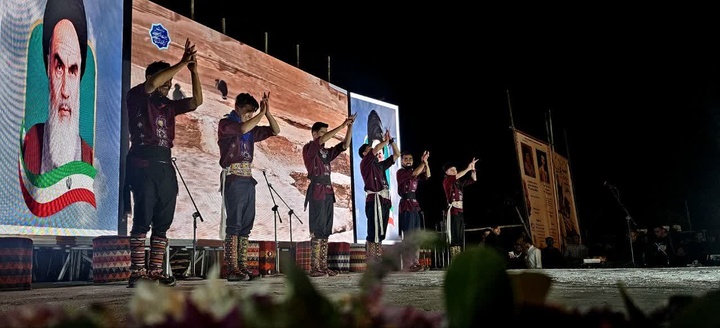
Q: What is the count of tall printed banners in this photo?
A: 2